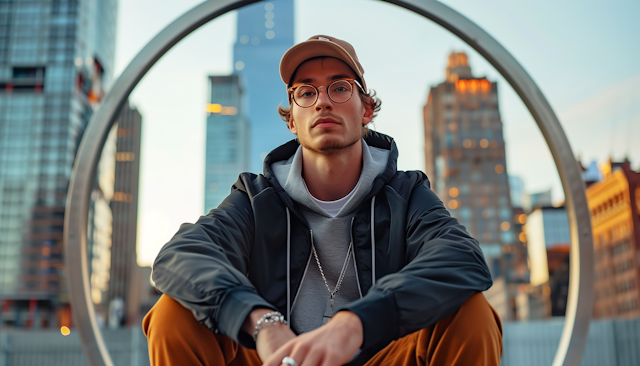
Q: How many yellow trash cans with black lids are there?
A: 0